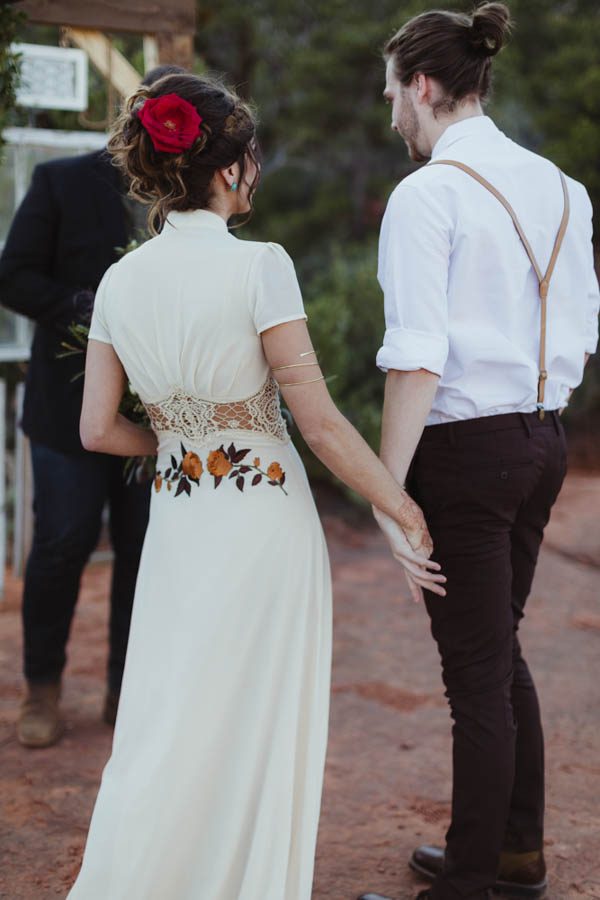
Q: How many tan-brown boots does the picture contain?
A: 2